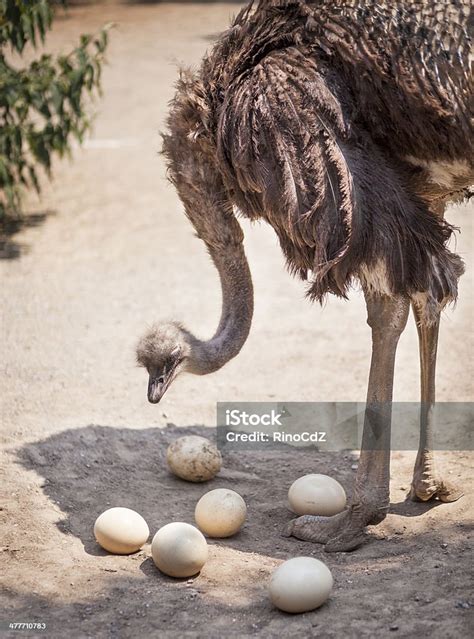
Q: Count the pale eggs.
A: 6